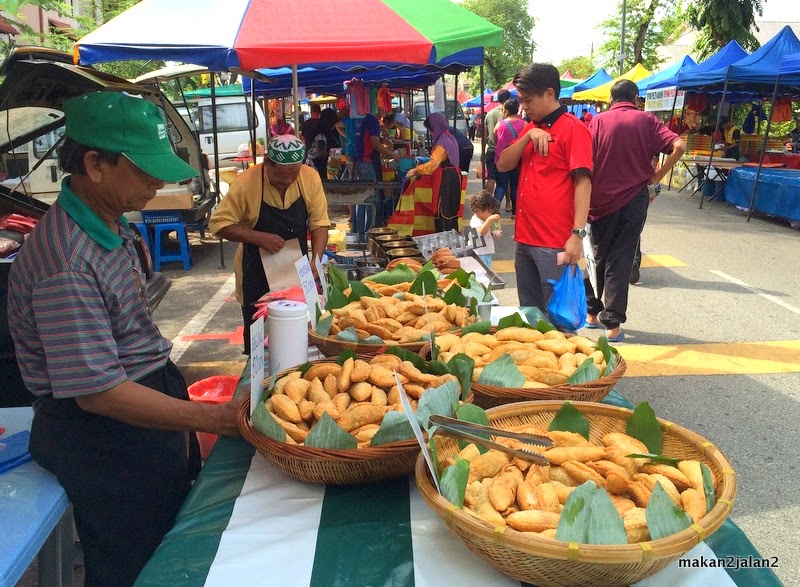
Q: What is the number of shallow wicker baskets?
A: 4